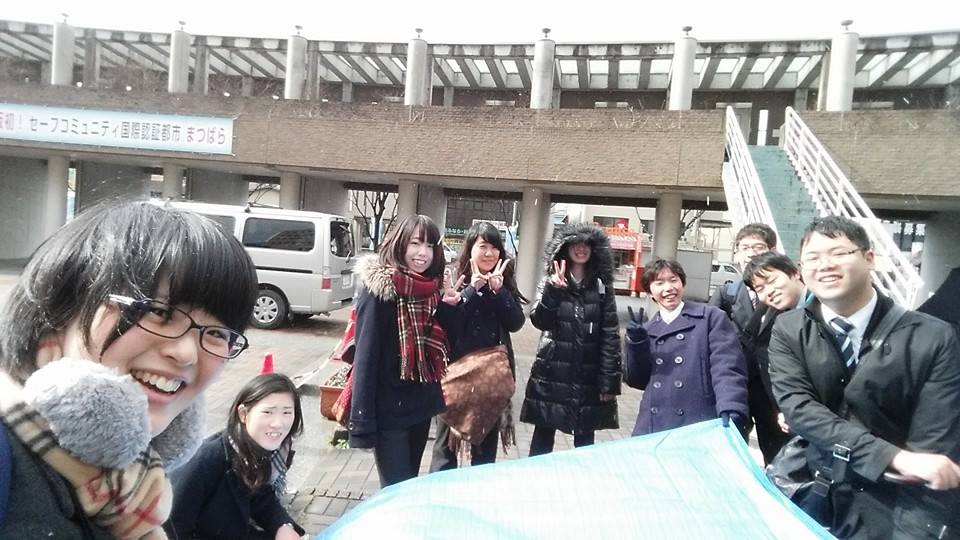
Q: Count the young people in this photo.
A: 9